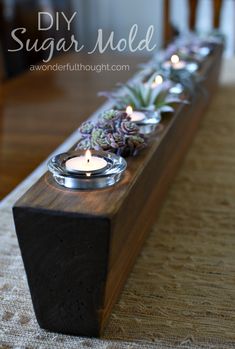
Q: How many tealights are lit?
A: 4